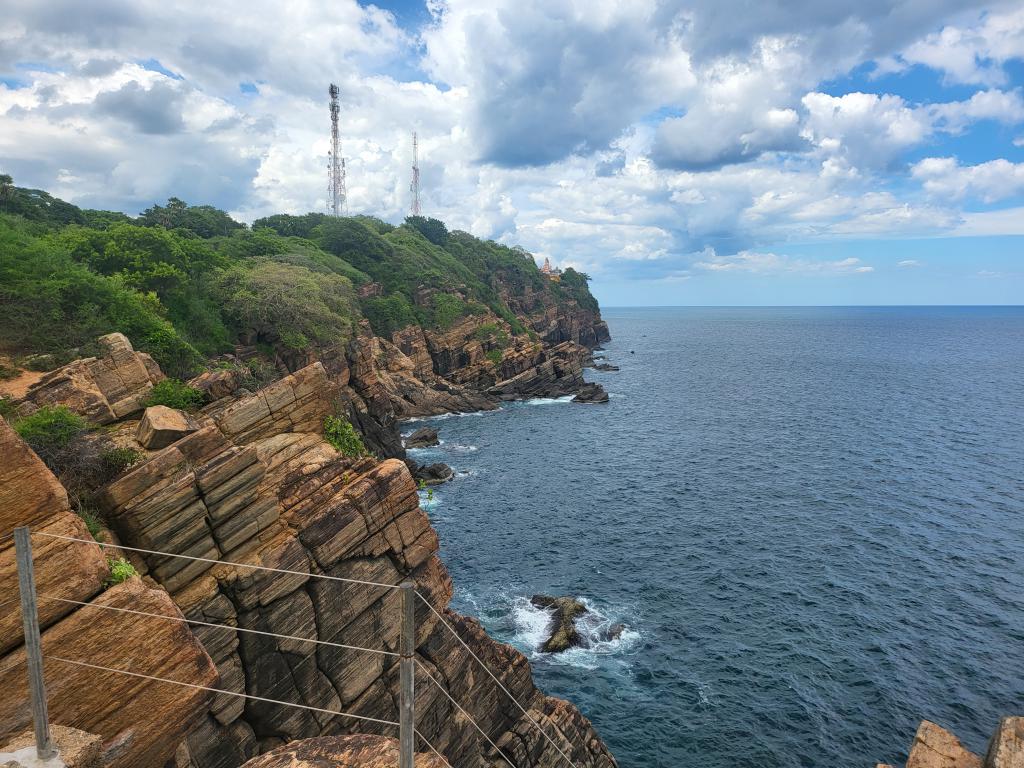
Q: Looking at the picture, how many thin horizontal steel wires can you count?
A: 3